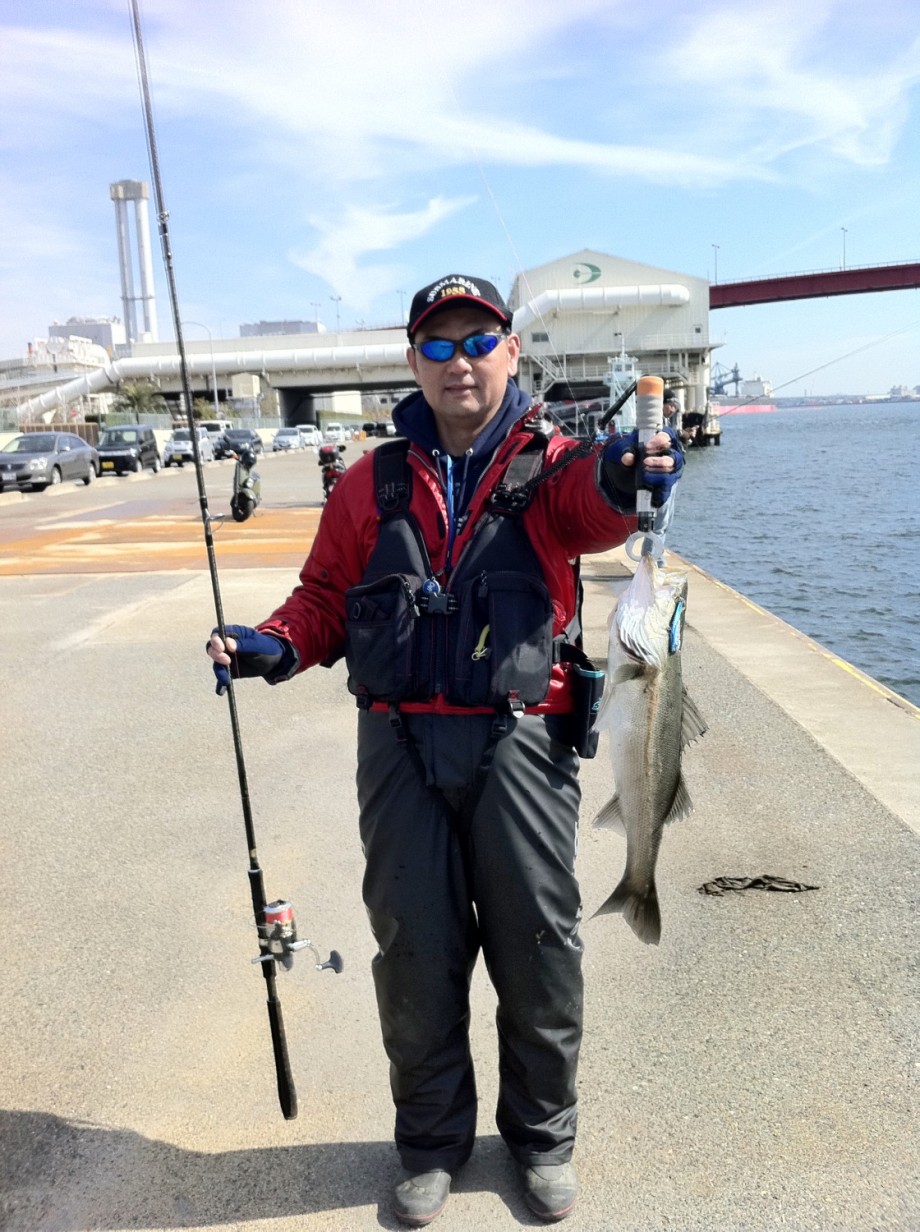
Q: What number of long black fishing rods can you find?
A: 1